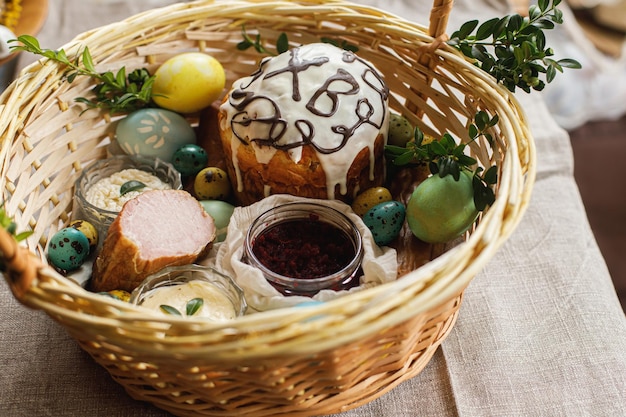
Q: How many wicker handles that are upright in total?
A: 1